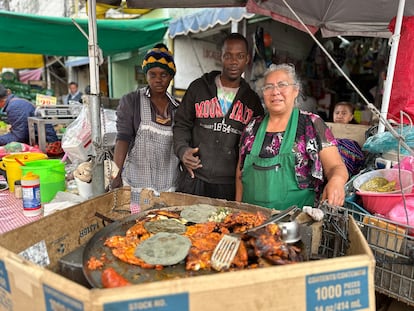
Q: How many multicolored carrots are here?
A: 0